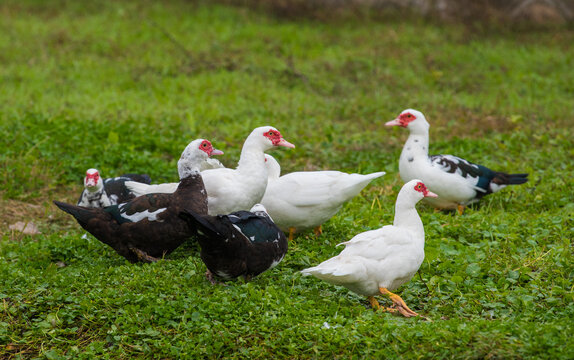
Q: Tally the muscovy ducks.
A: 7